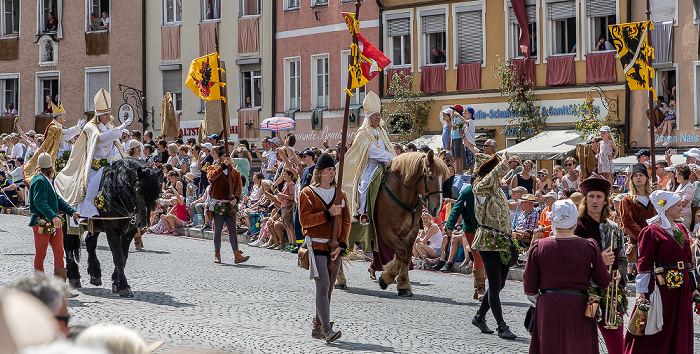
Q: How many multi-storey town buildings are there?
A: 5